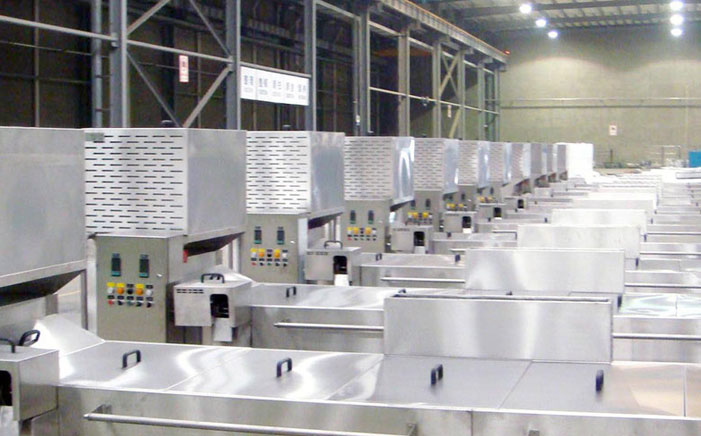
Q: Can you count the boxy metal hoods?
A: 11